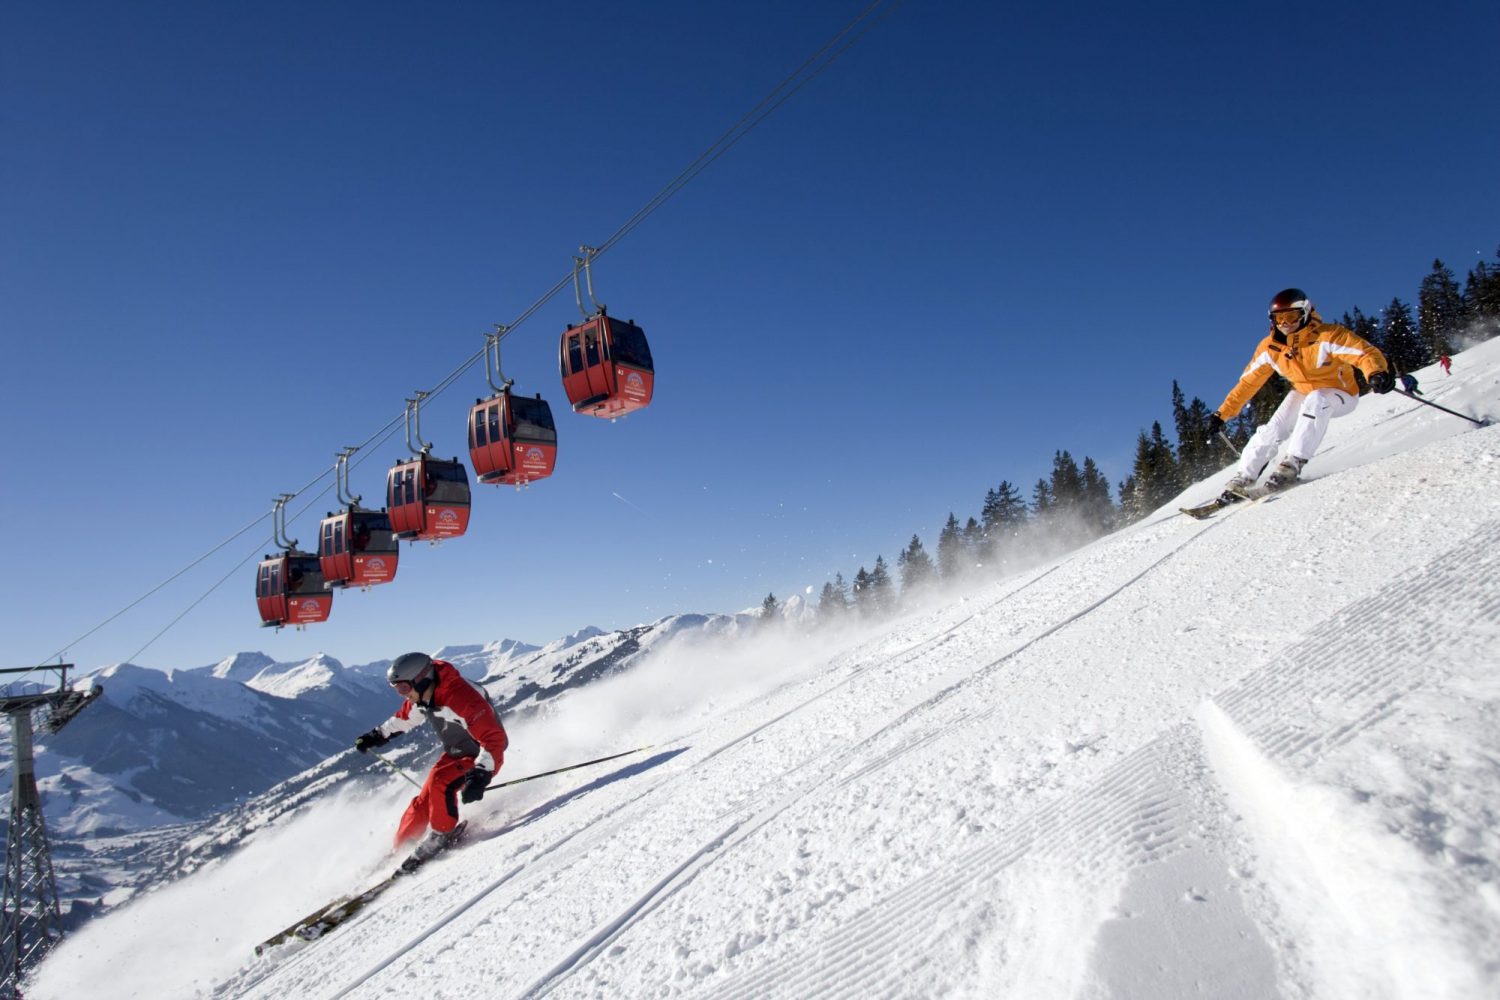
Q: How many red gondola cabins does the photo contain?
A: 5